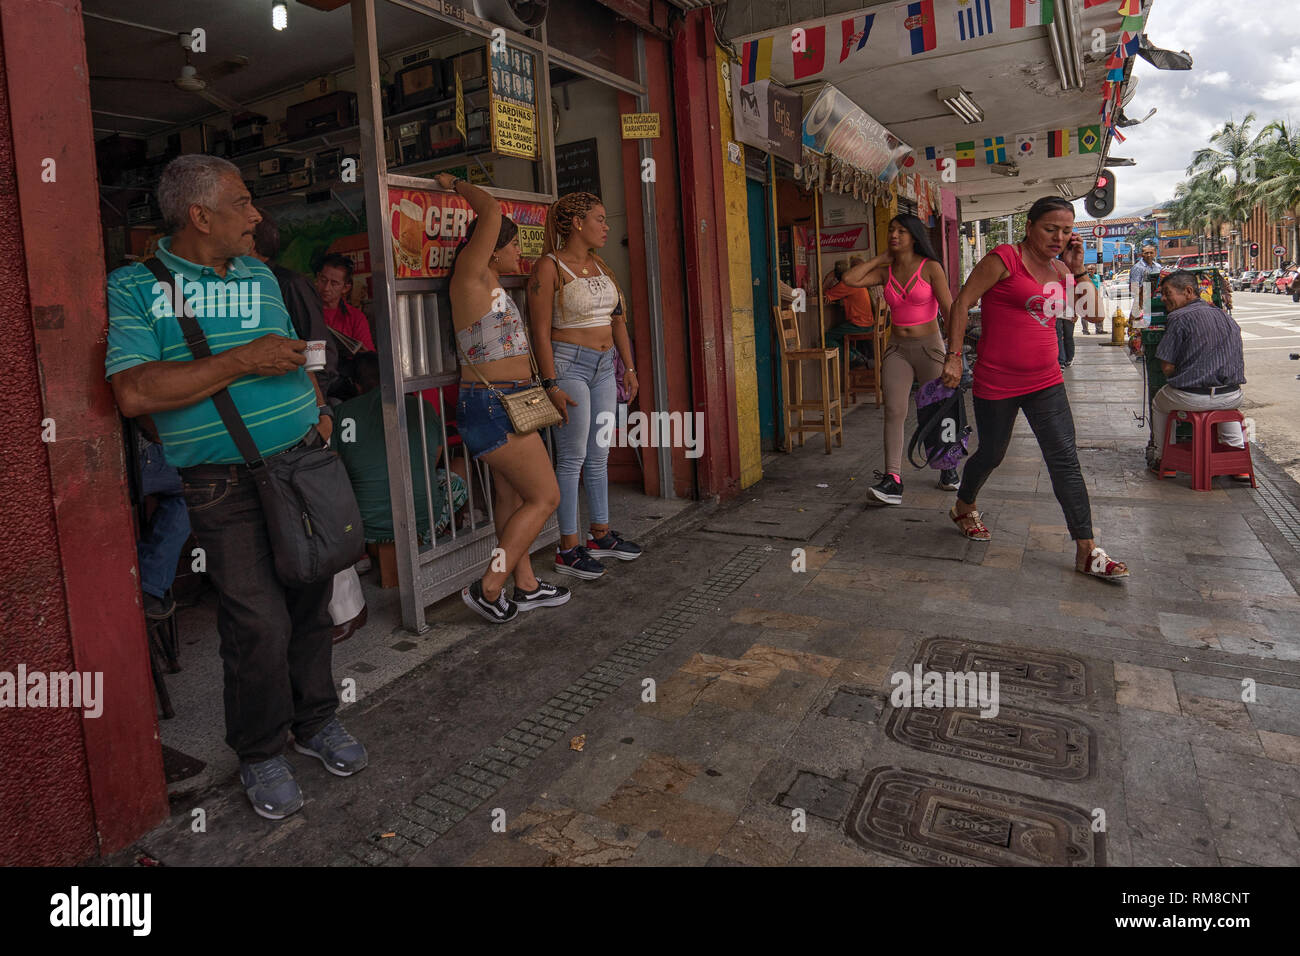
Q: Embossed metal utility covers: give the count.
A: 3